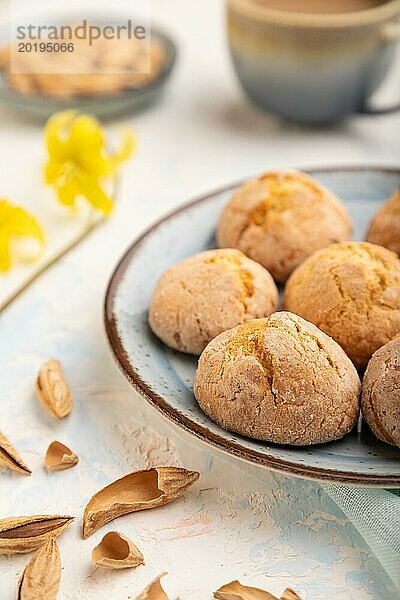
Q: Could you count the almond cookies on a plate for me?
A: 6